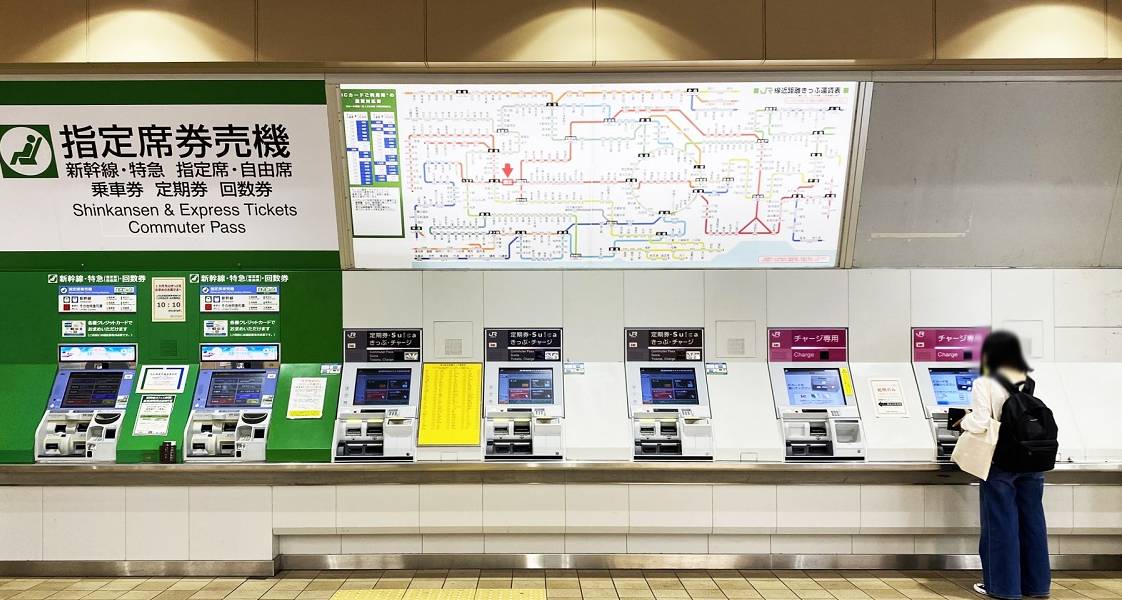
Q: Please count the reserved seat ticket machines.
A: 2